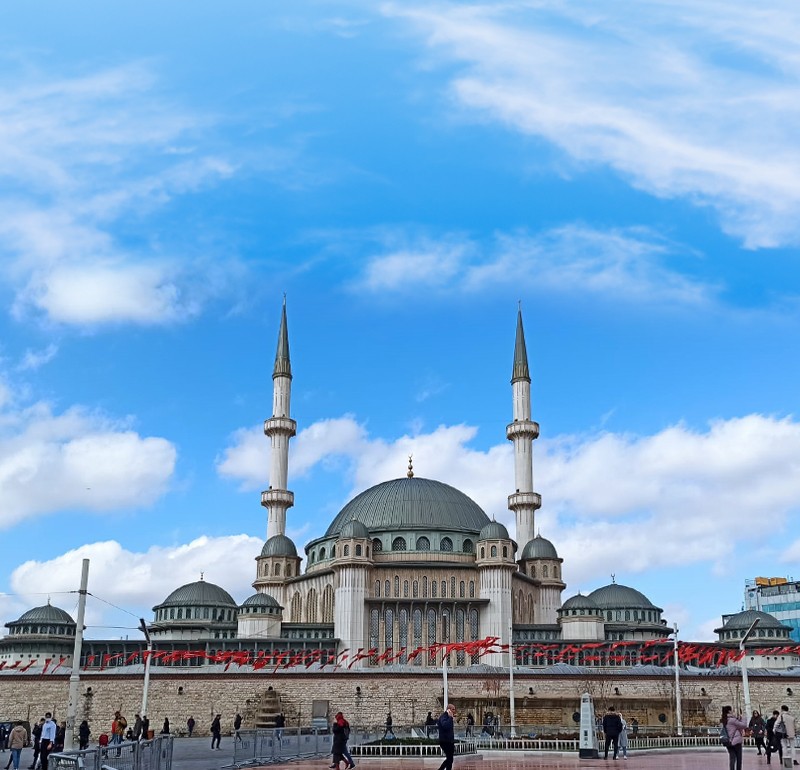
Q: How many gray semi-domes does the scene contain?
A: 11